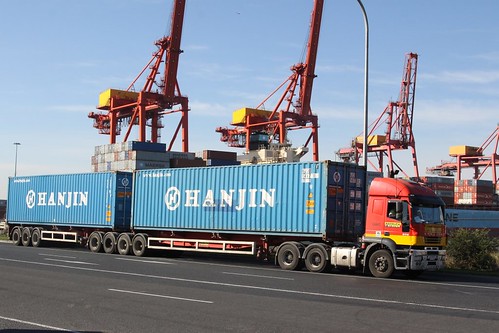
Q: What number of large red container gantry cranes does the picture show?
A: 4